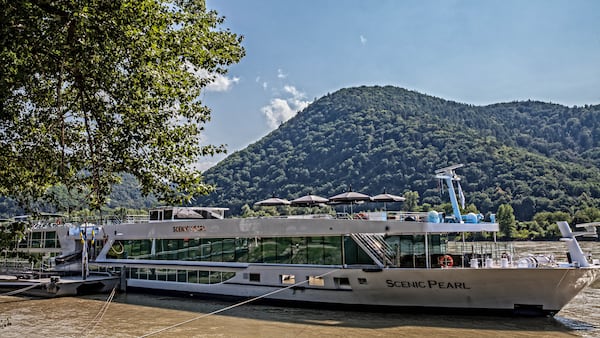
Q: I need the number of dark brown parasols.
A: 4